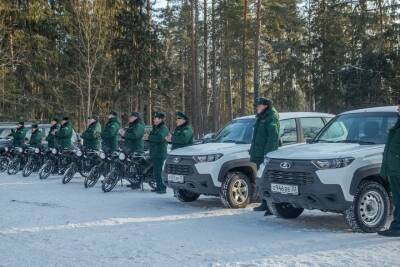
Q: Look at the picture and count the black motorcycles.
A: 7